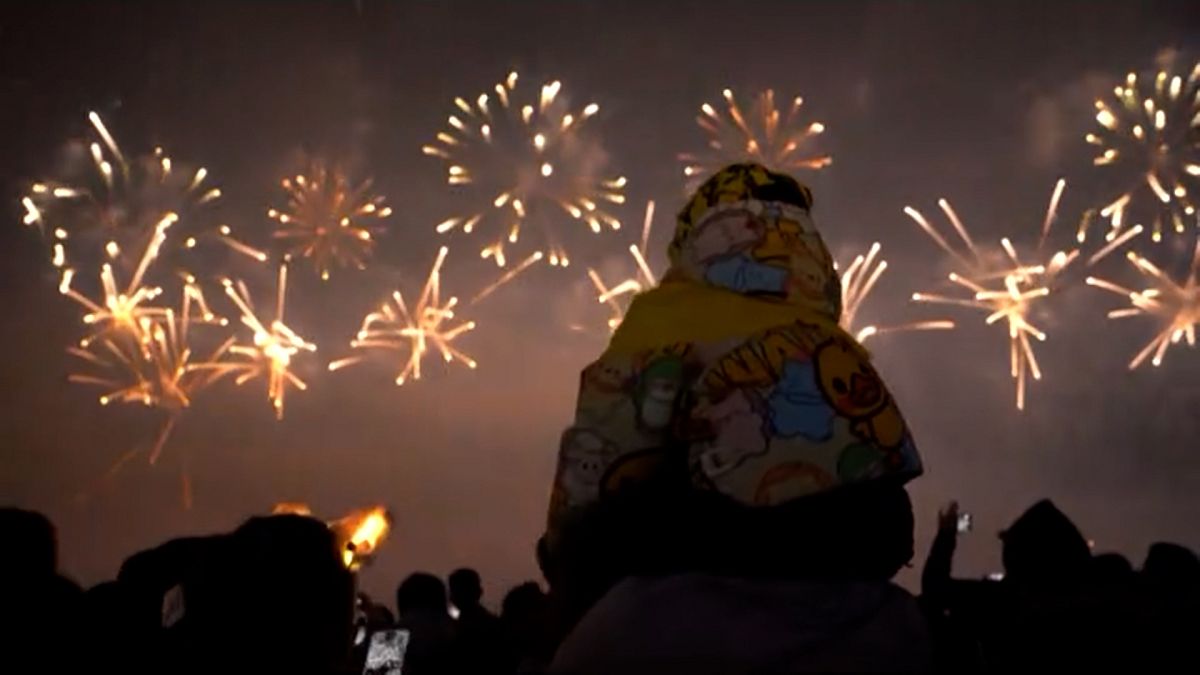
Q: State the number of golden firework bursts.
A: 13